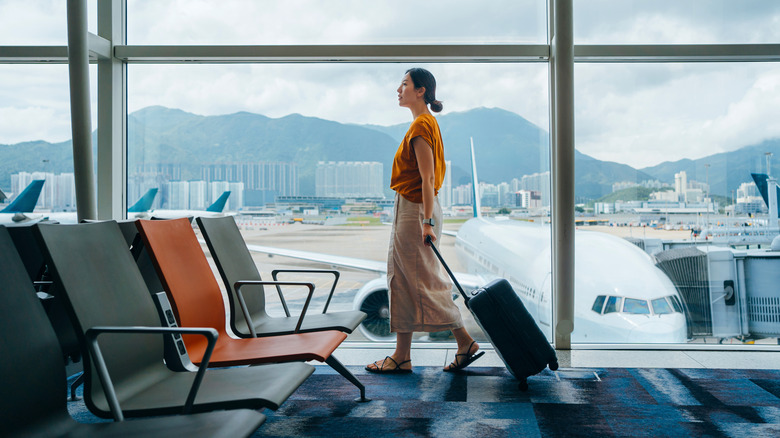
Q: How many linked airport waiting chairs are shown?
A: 4